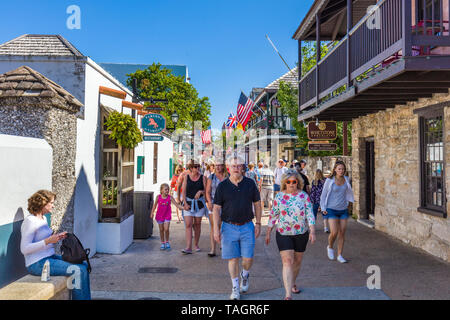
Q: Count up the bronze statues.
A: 0